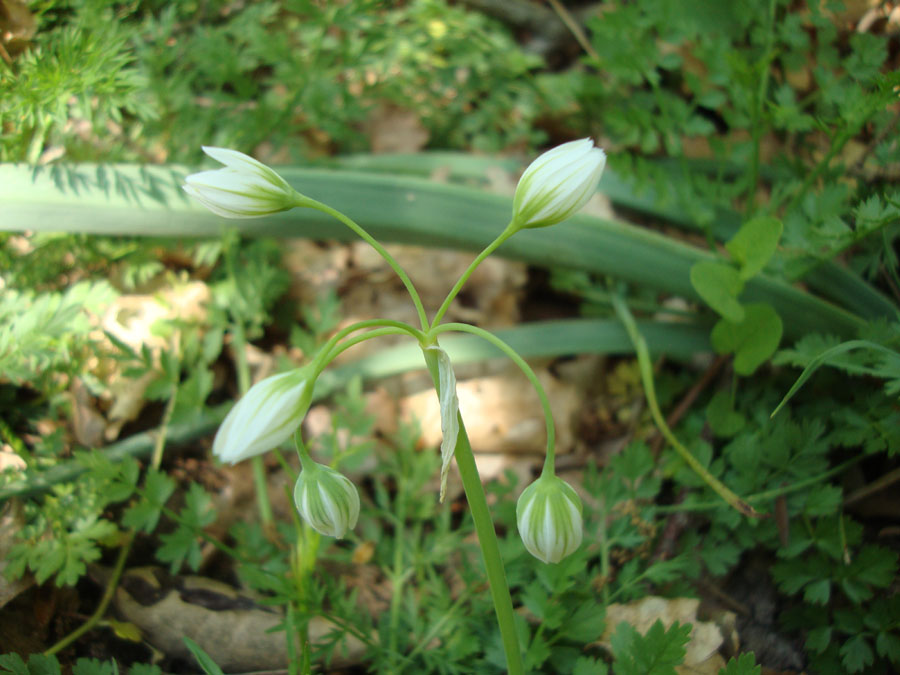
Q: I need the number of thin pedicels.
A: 5